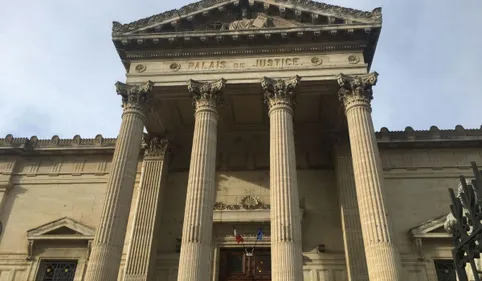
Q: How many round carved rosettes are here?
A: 4